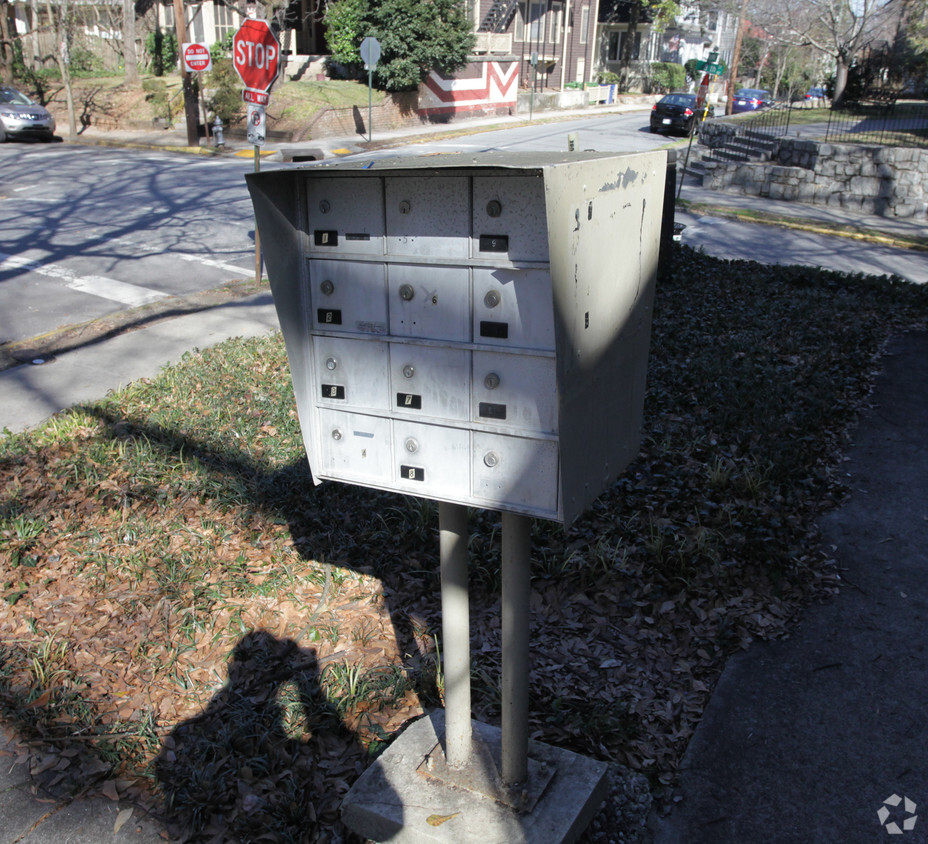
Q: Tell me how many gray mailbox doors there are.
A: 12